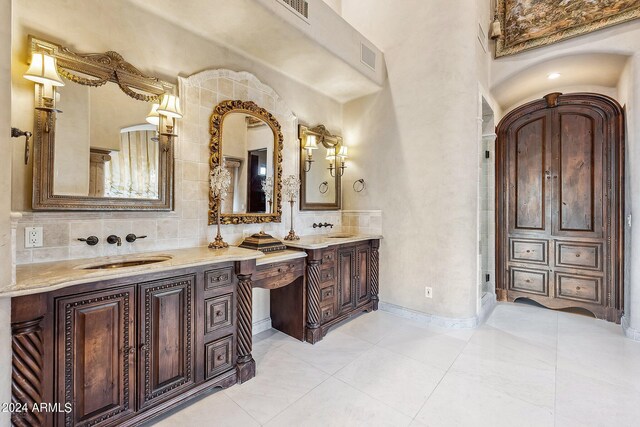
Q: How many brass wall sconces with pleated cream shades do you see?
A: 4